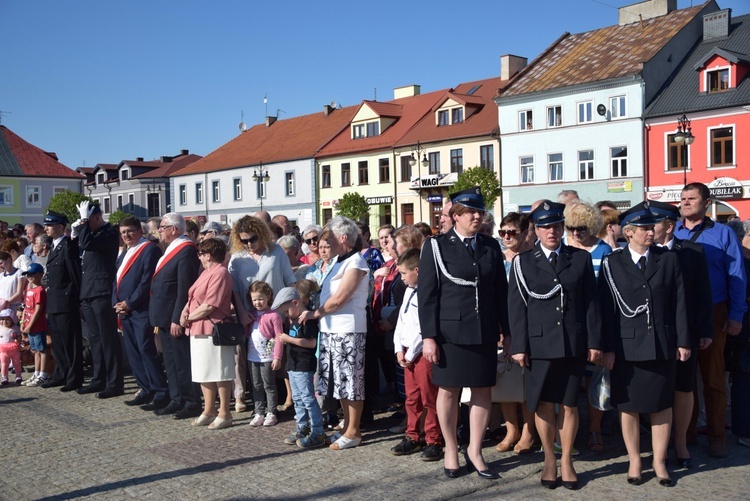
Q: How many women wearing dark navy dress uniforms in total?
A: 4